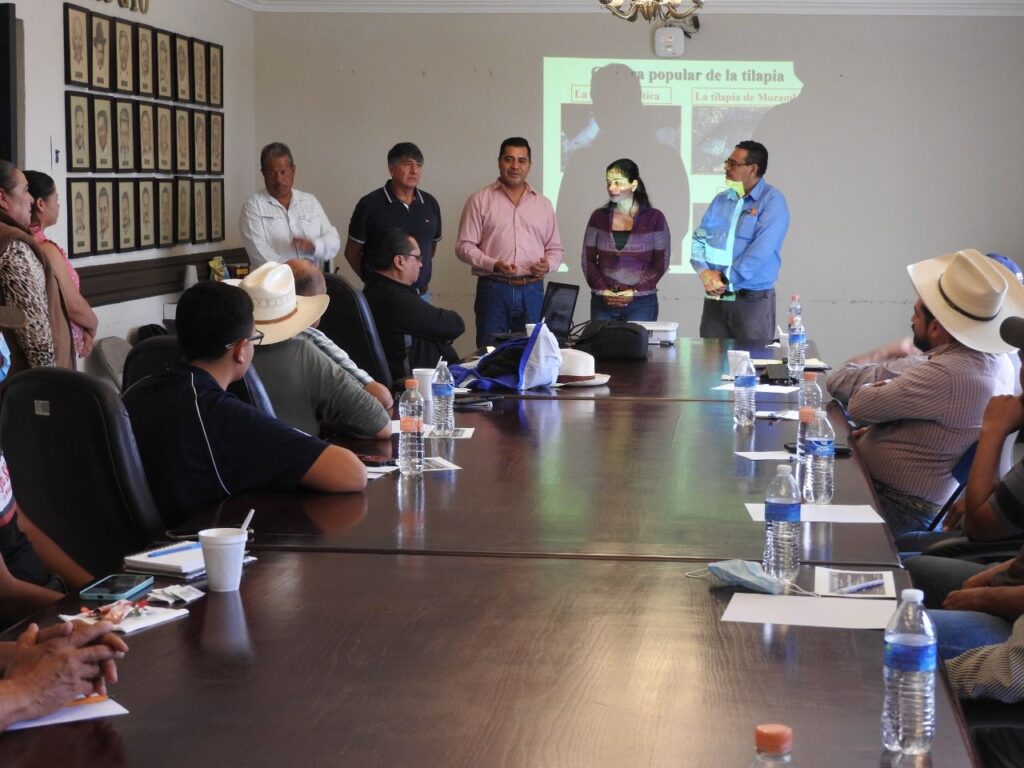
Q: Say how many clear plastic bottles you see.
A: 10